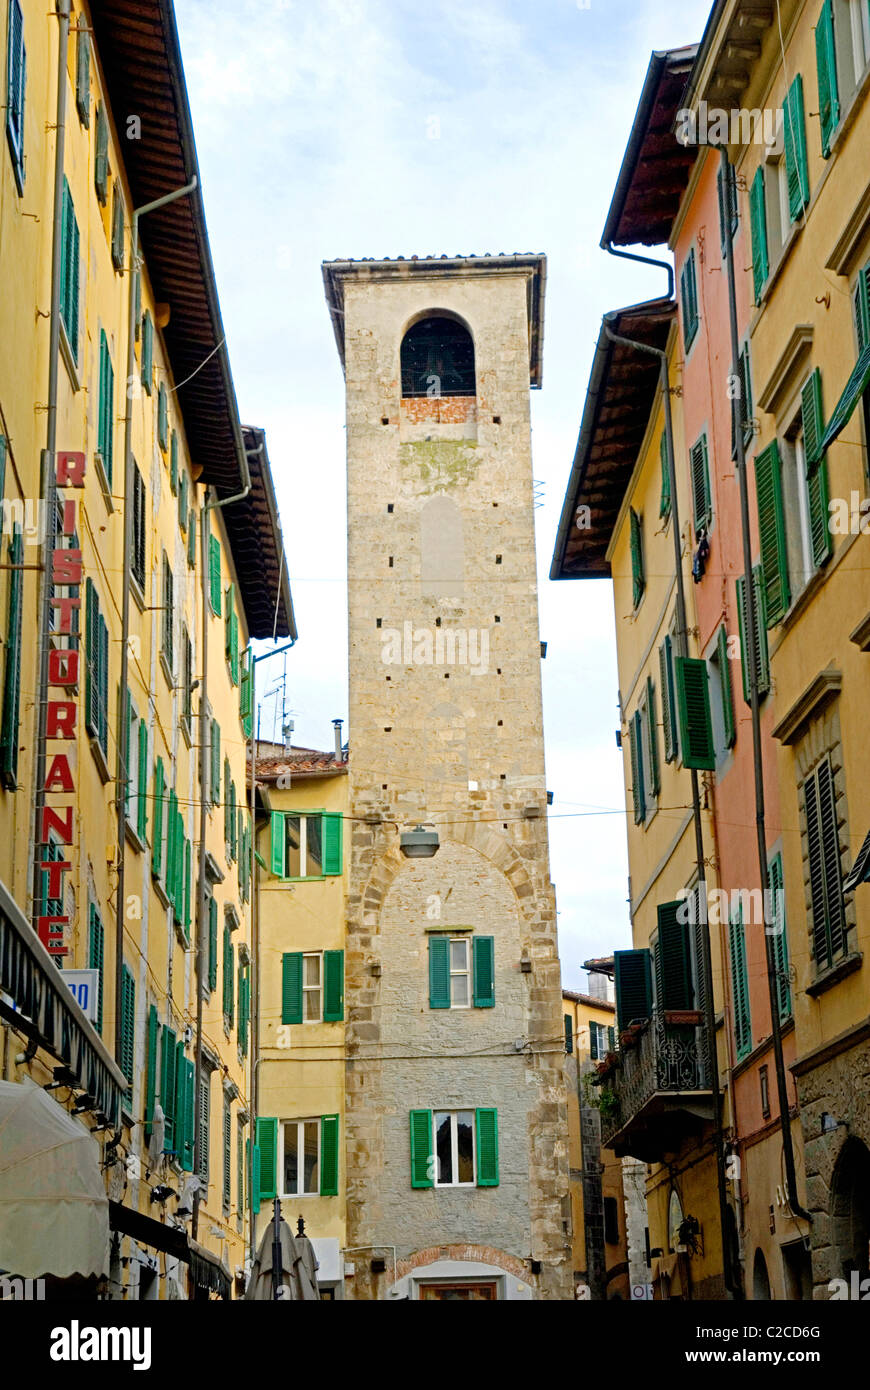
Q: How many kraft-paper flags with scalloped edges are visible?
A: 0